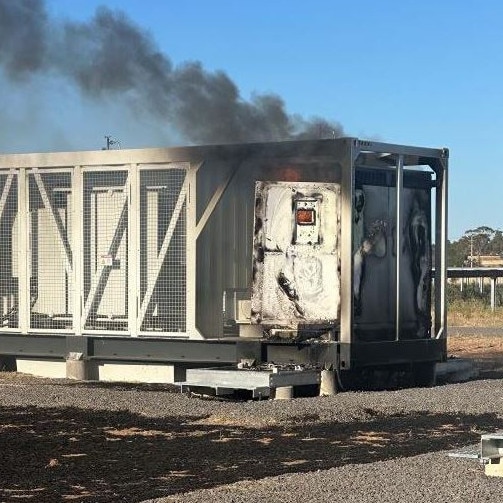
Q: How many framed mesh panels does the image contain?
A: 4